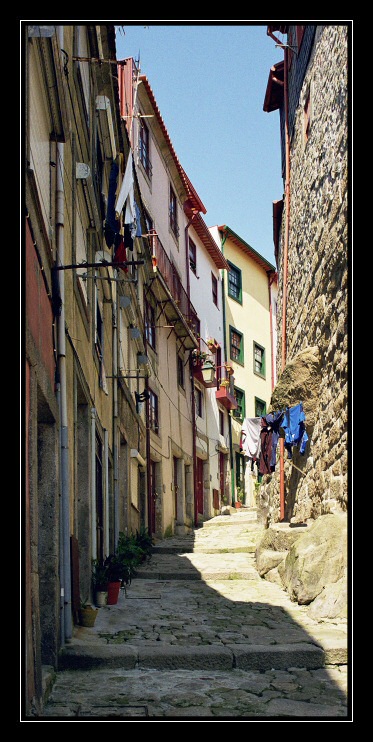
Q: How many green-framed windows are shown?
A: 5